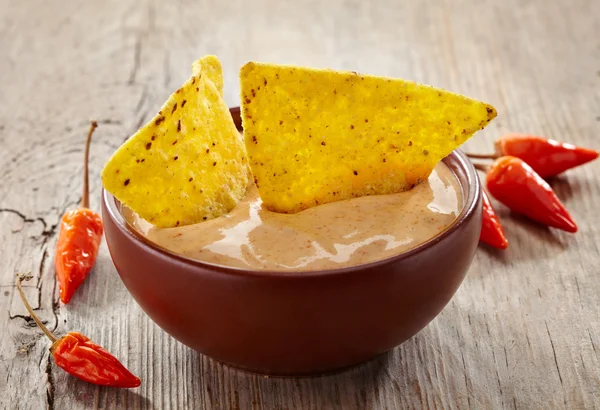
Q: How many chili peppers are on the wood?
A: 5